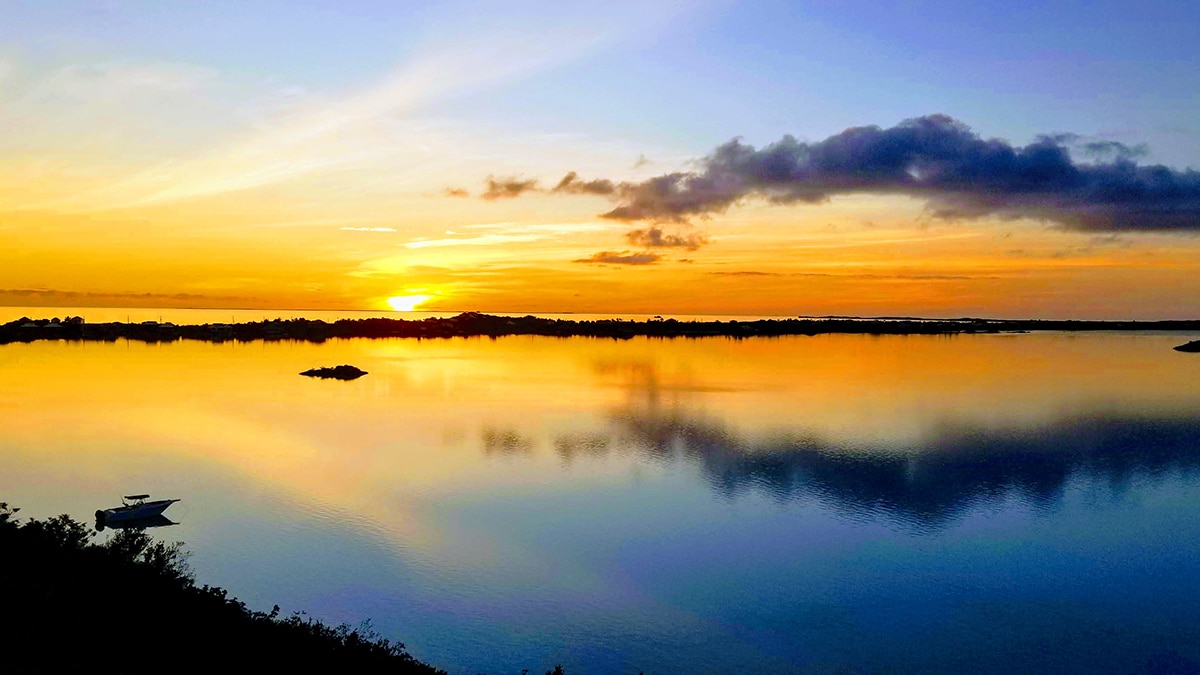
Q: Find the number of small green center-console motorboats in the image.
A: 0